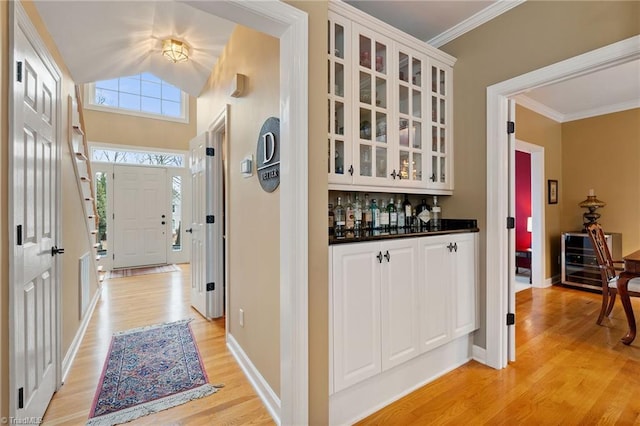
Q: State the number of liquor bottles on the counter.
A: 13